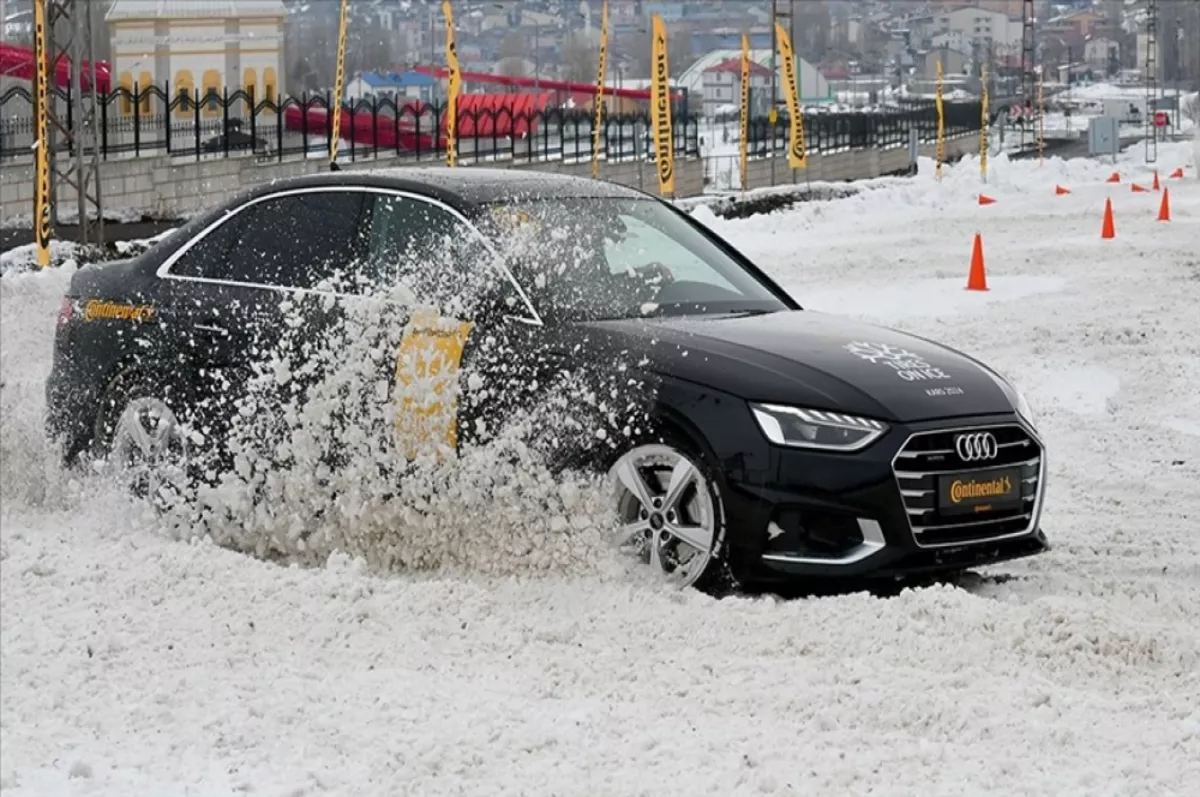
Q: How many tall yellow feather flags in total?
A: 10